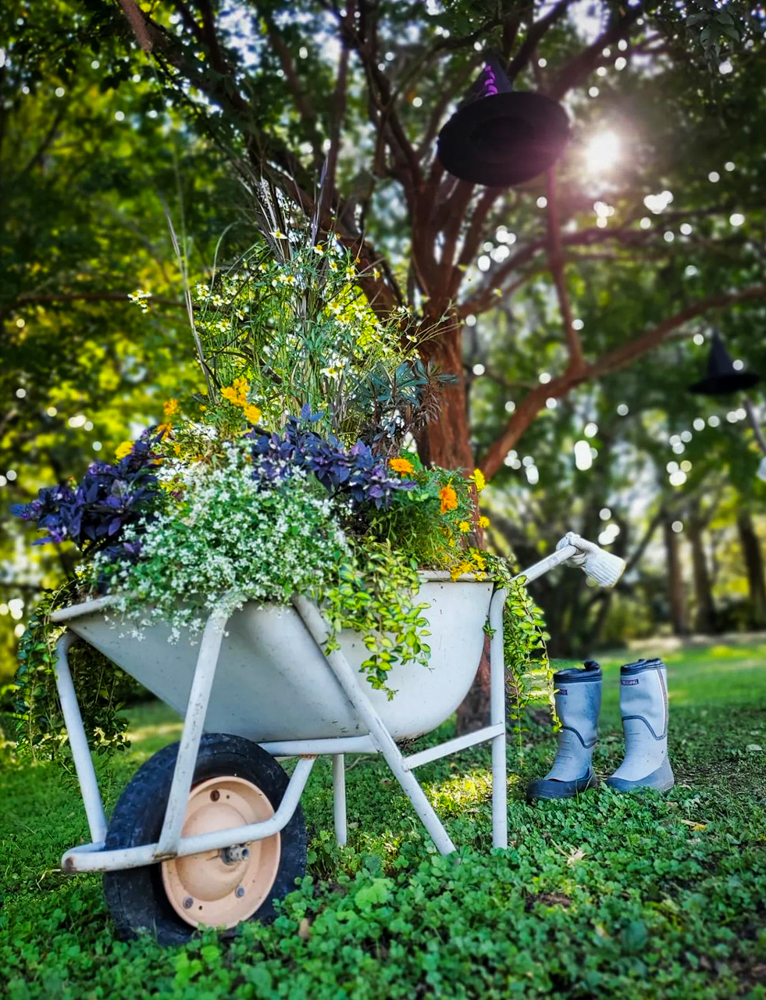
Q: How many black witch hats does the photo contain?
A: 2